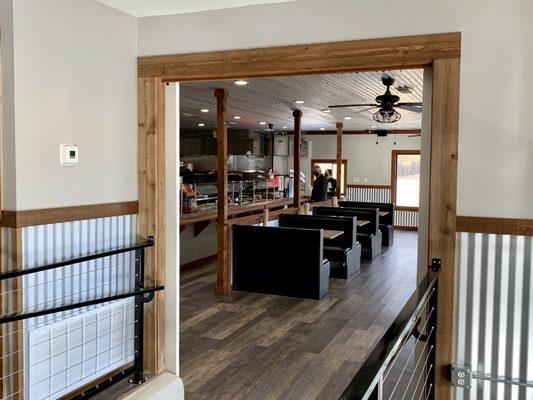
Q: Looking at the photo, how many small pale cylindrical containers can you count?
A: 3